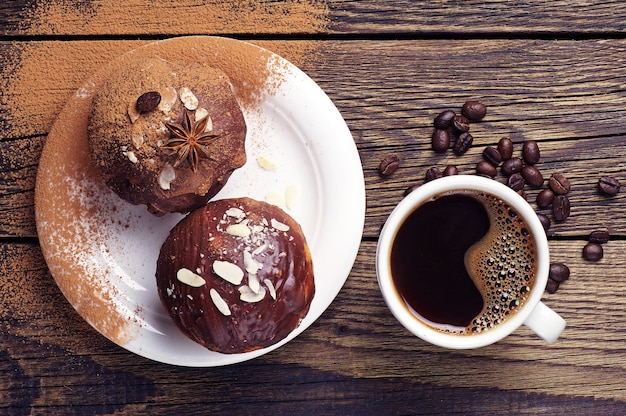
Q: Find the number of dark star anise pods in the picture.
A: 1